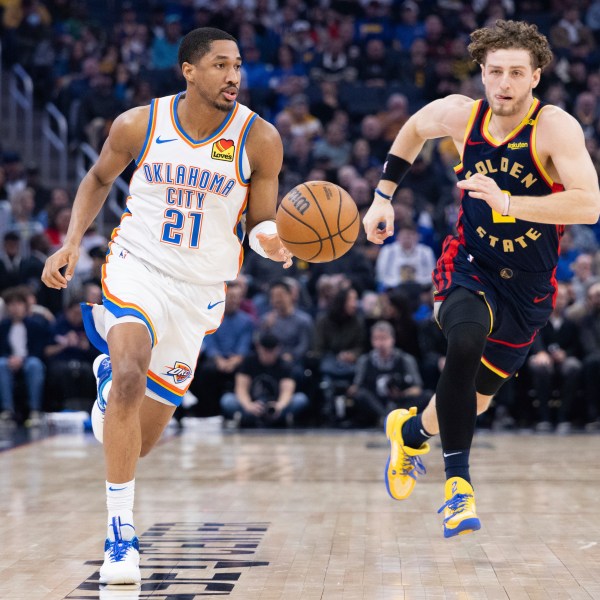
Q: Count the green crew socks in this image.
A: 0